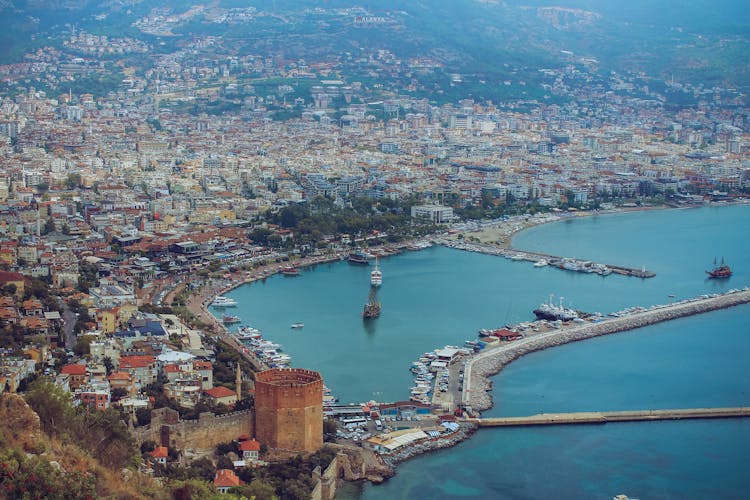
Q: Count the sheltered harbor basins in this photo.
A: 1